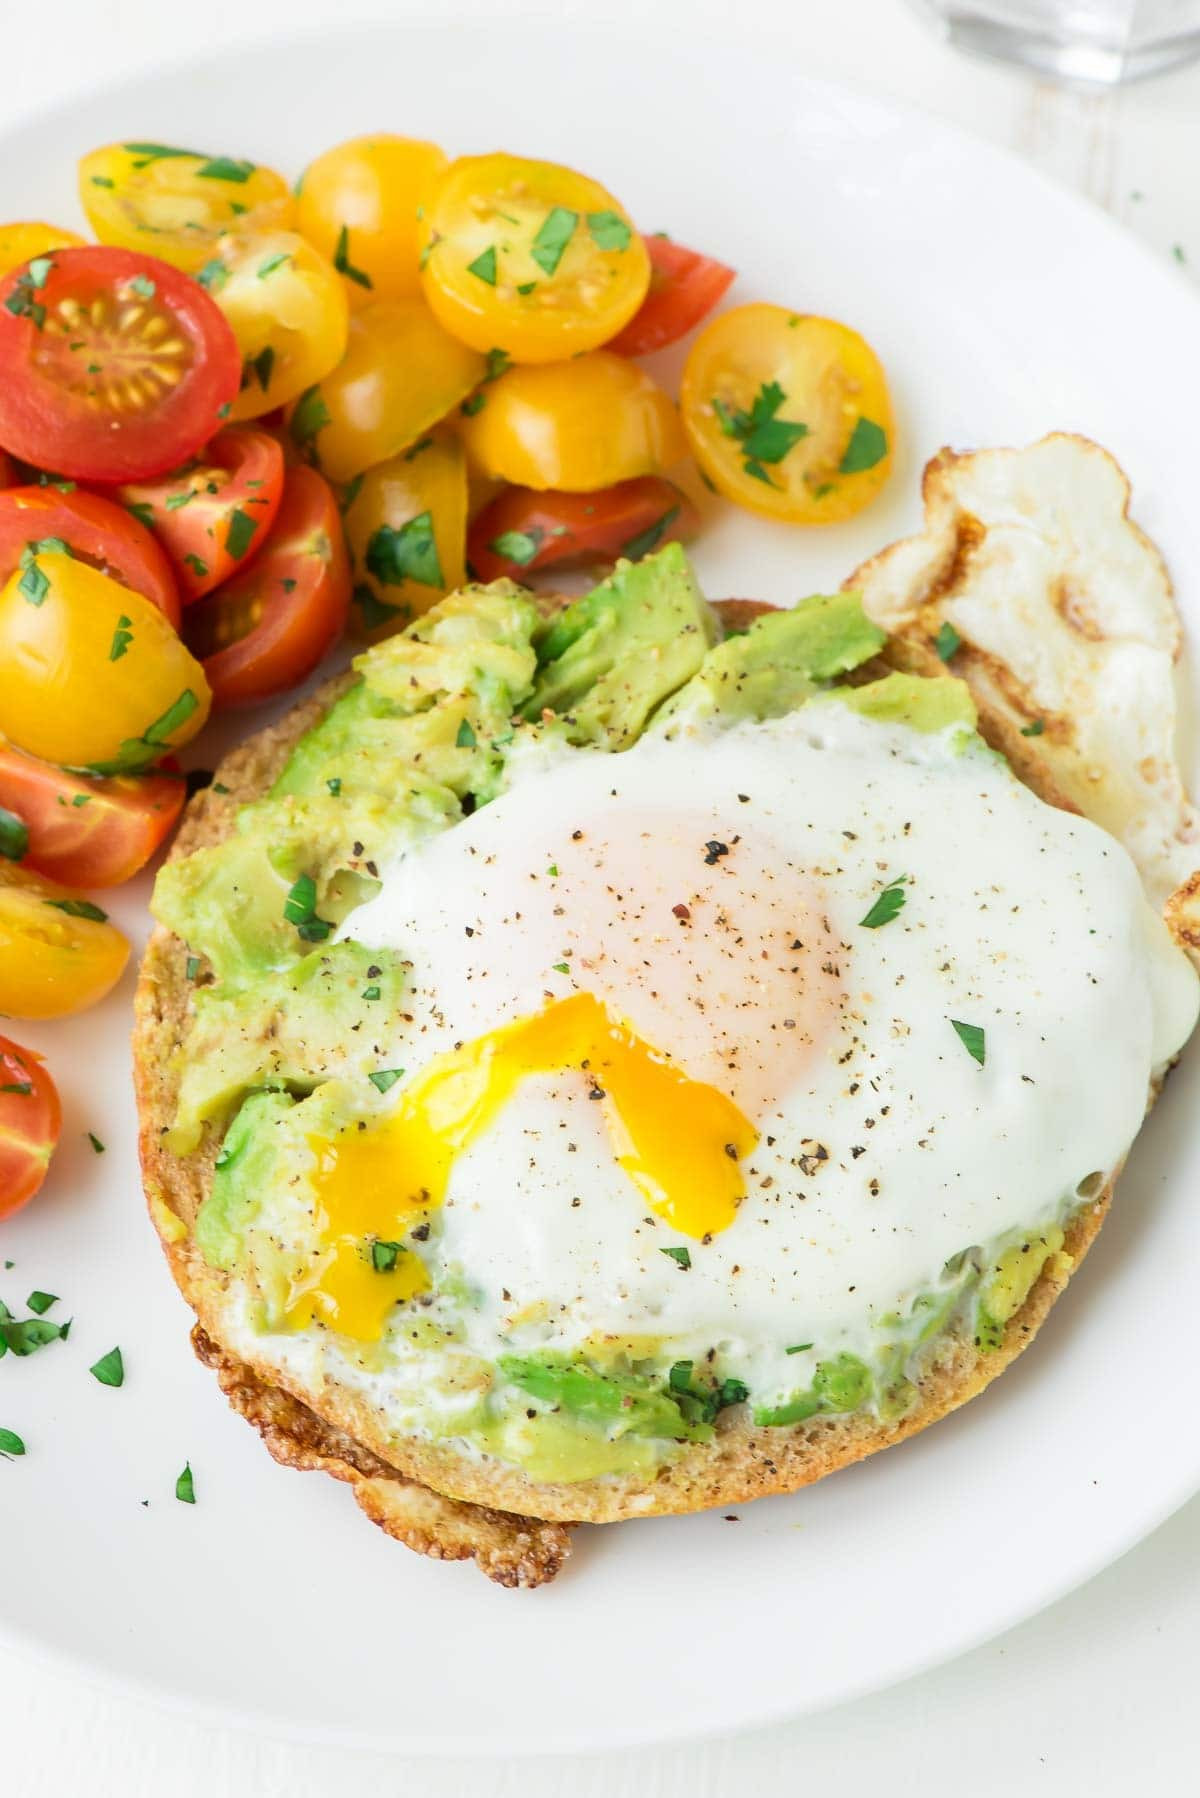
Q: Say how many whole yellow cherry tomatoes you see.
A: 0